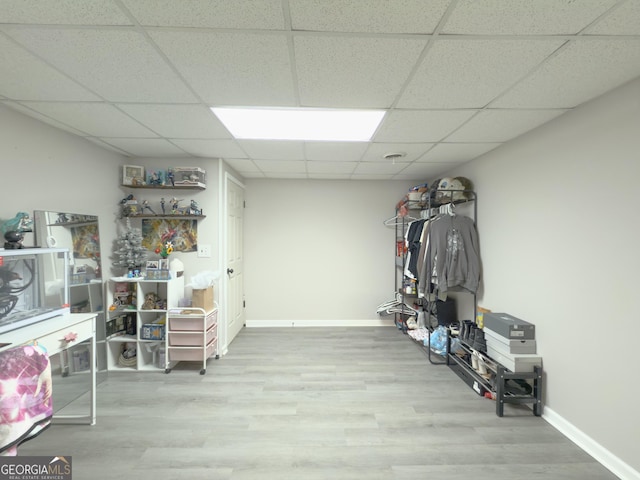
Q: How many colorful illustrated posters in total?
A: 1